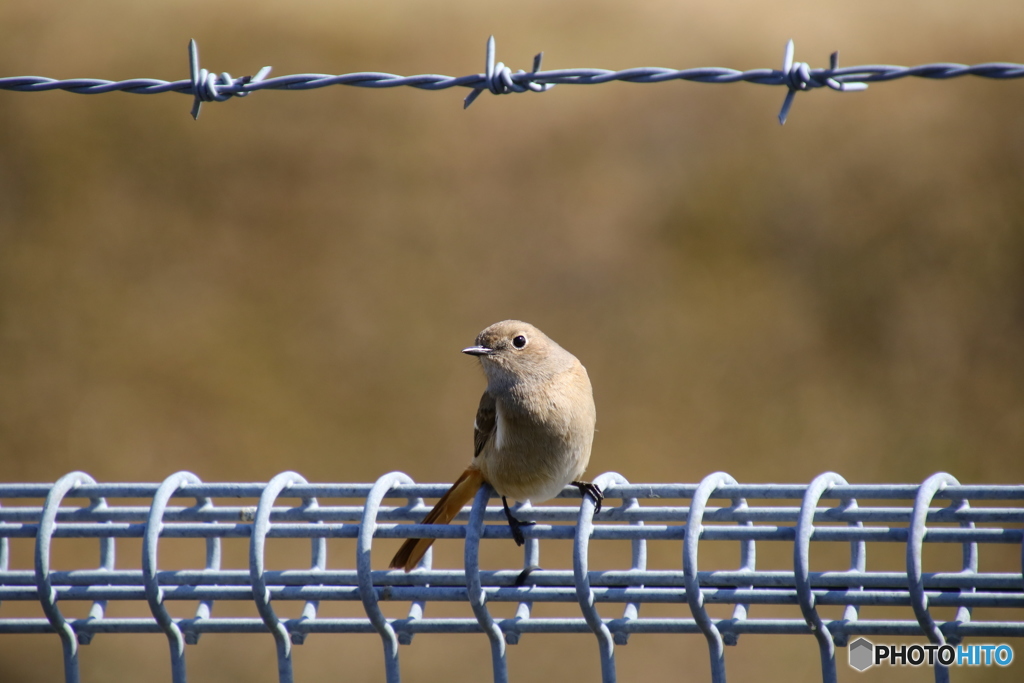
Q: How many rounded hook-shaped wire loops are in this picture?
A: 9